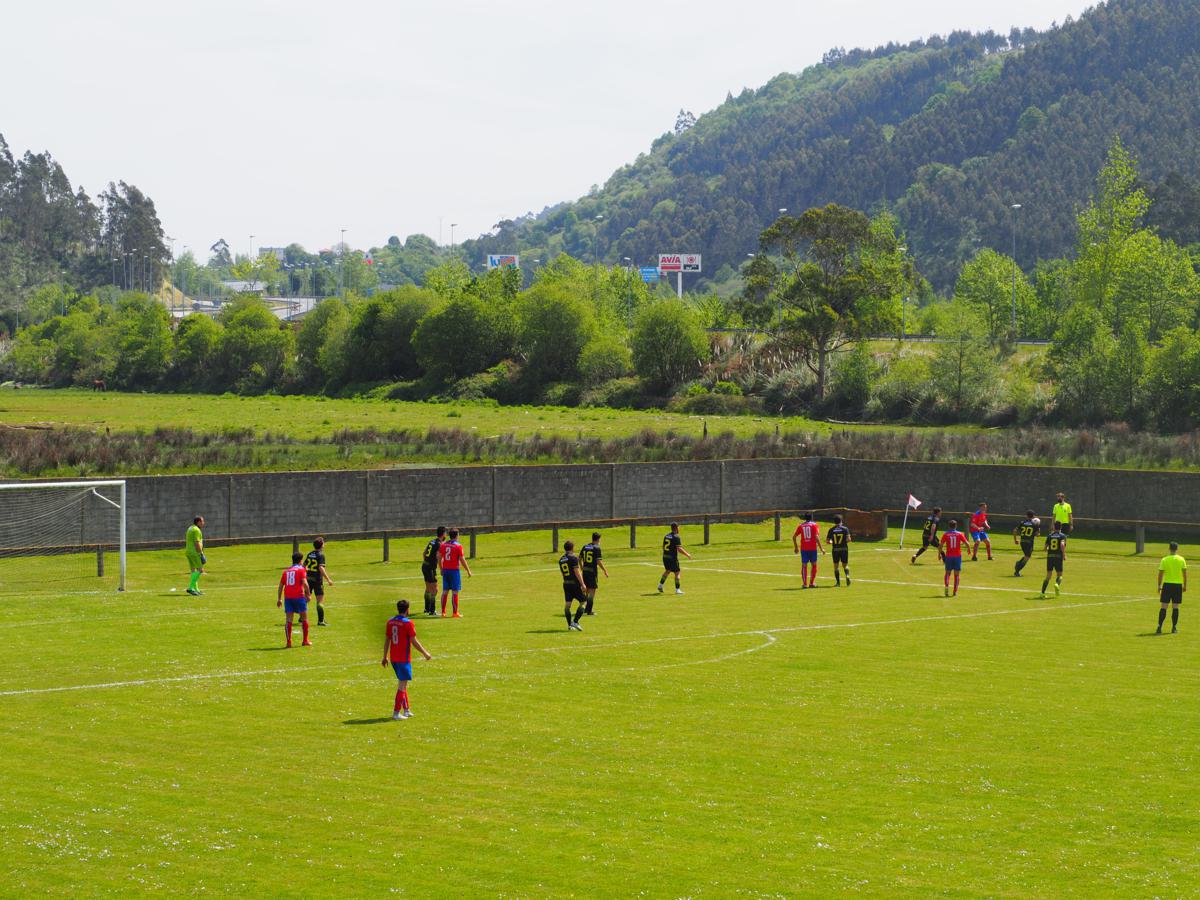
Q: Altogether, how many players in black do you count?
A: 9